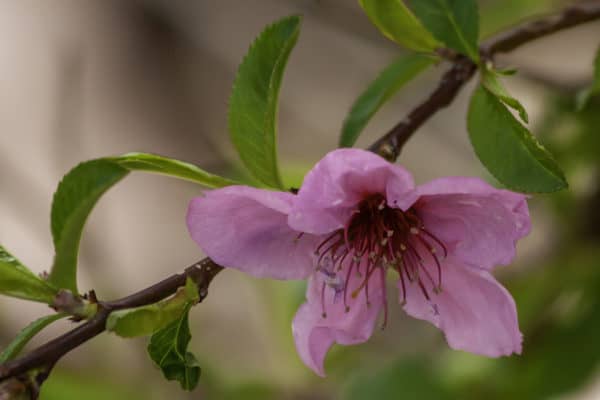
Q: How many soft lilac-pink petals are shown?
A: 5